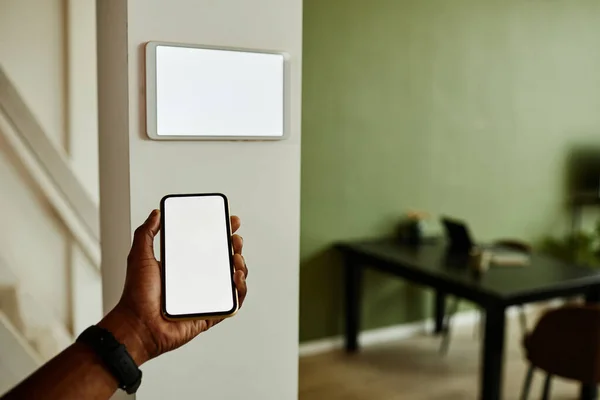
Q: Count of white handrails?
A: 1